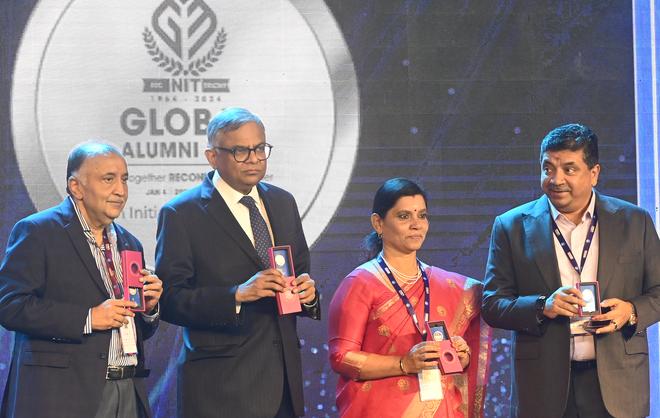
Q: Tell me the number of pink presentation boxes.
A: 4